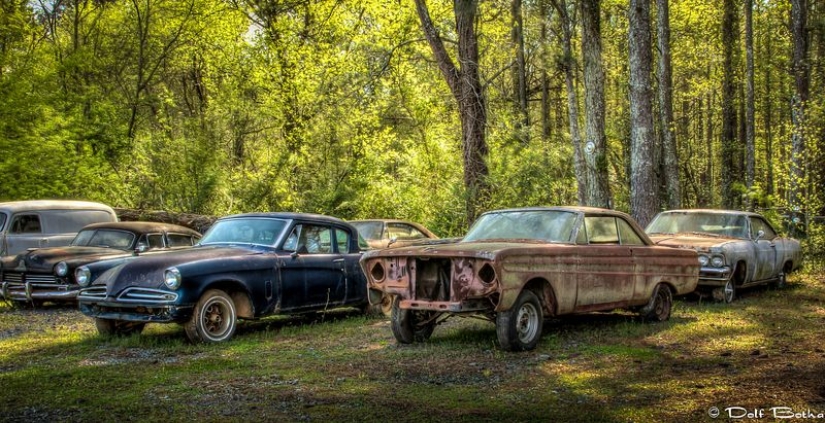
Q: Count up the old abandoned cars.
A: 6